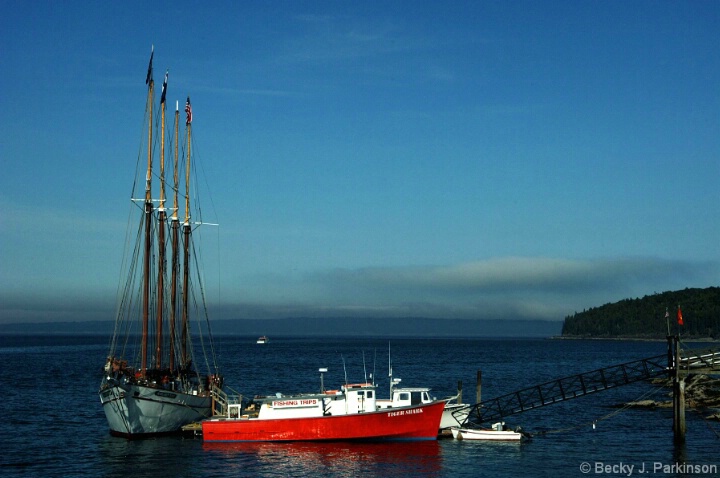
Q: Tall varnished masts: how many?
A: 4